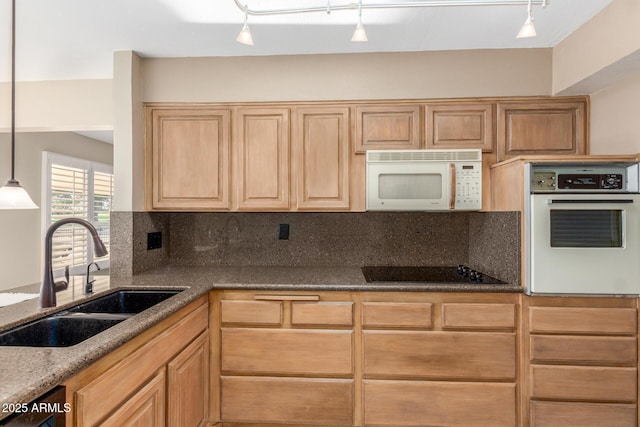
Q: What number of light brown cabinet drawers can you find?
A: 12